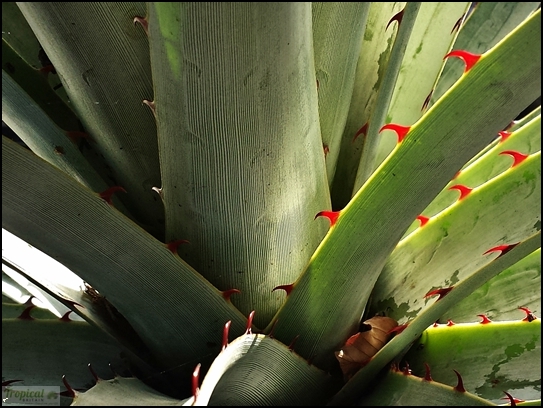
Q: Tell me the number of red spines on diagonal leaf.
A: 4